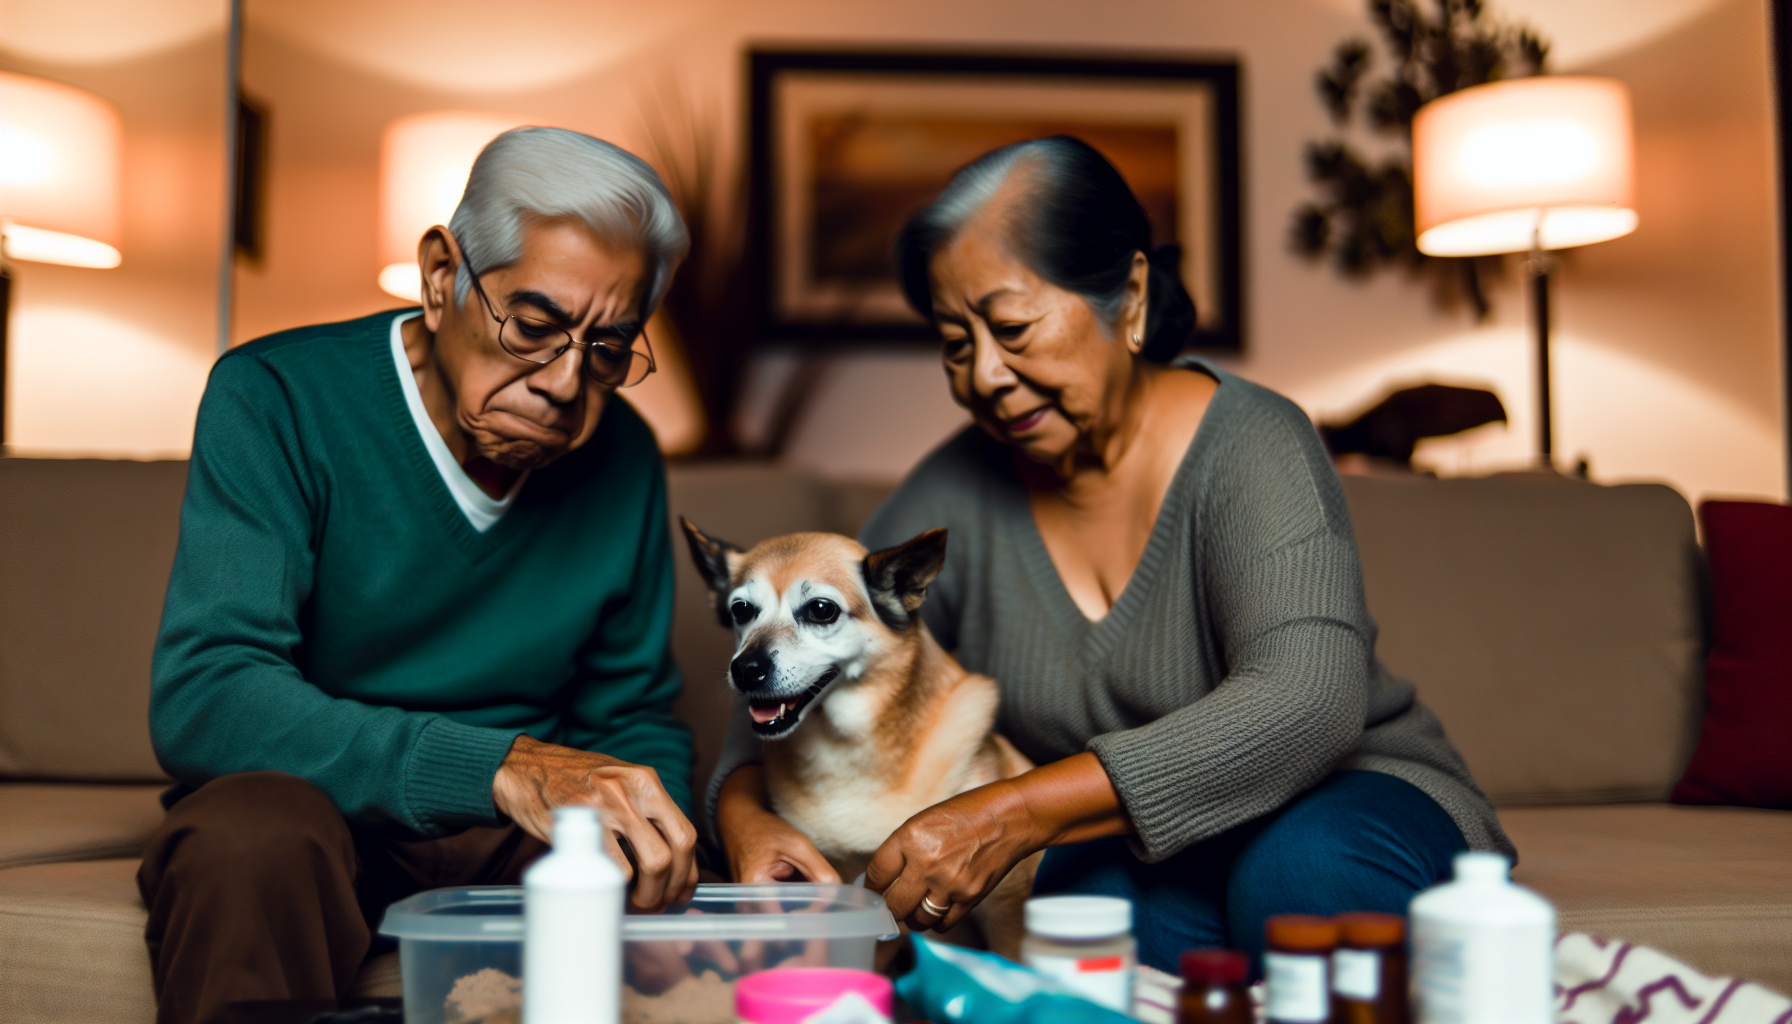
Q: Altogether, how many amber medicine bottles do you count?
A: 3